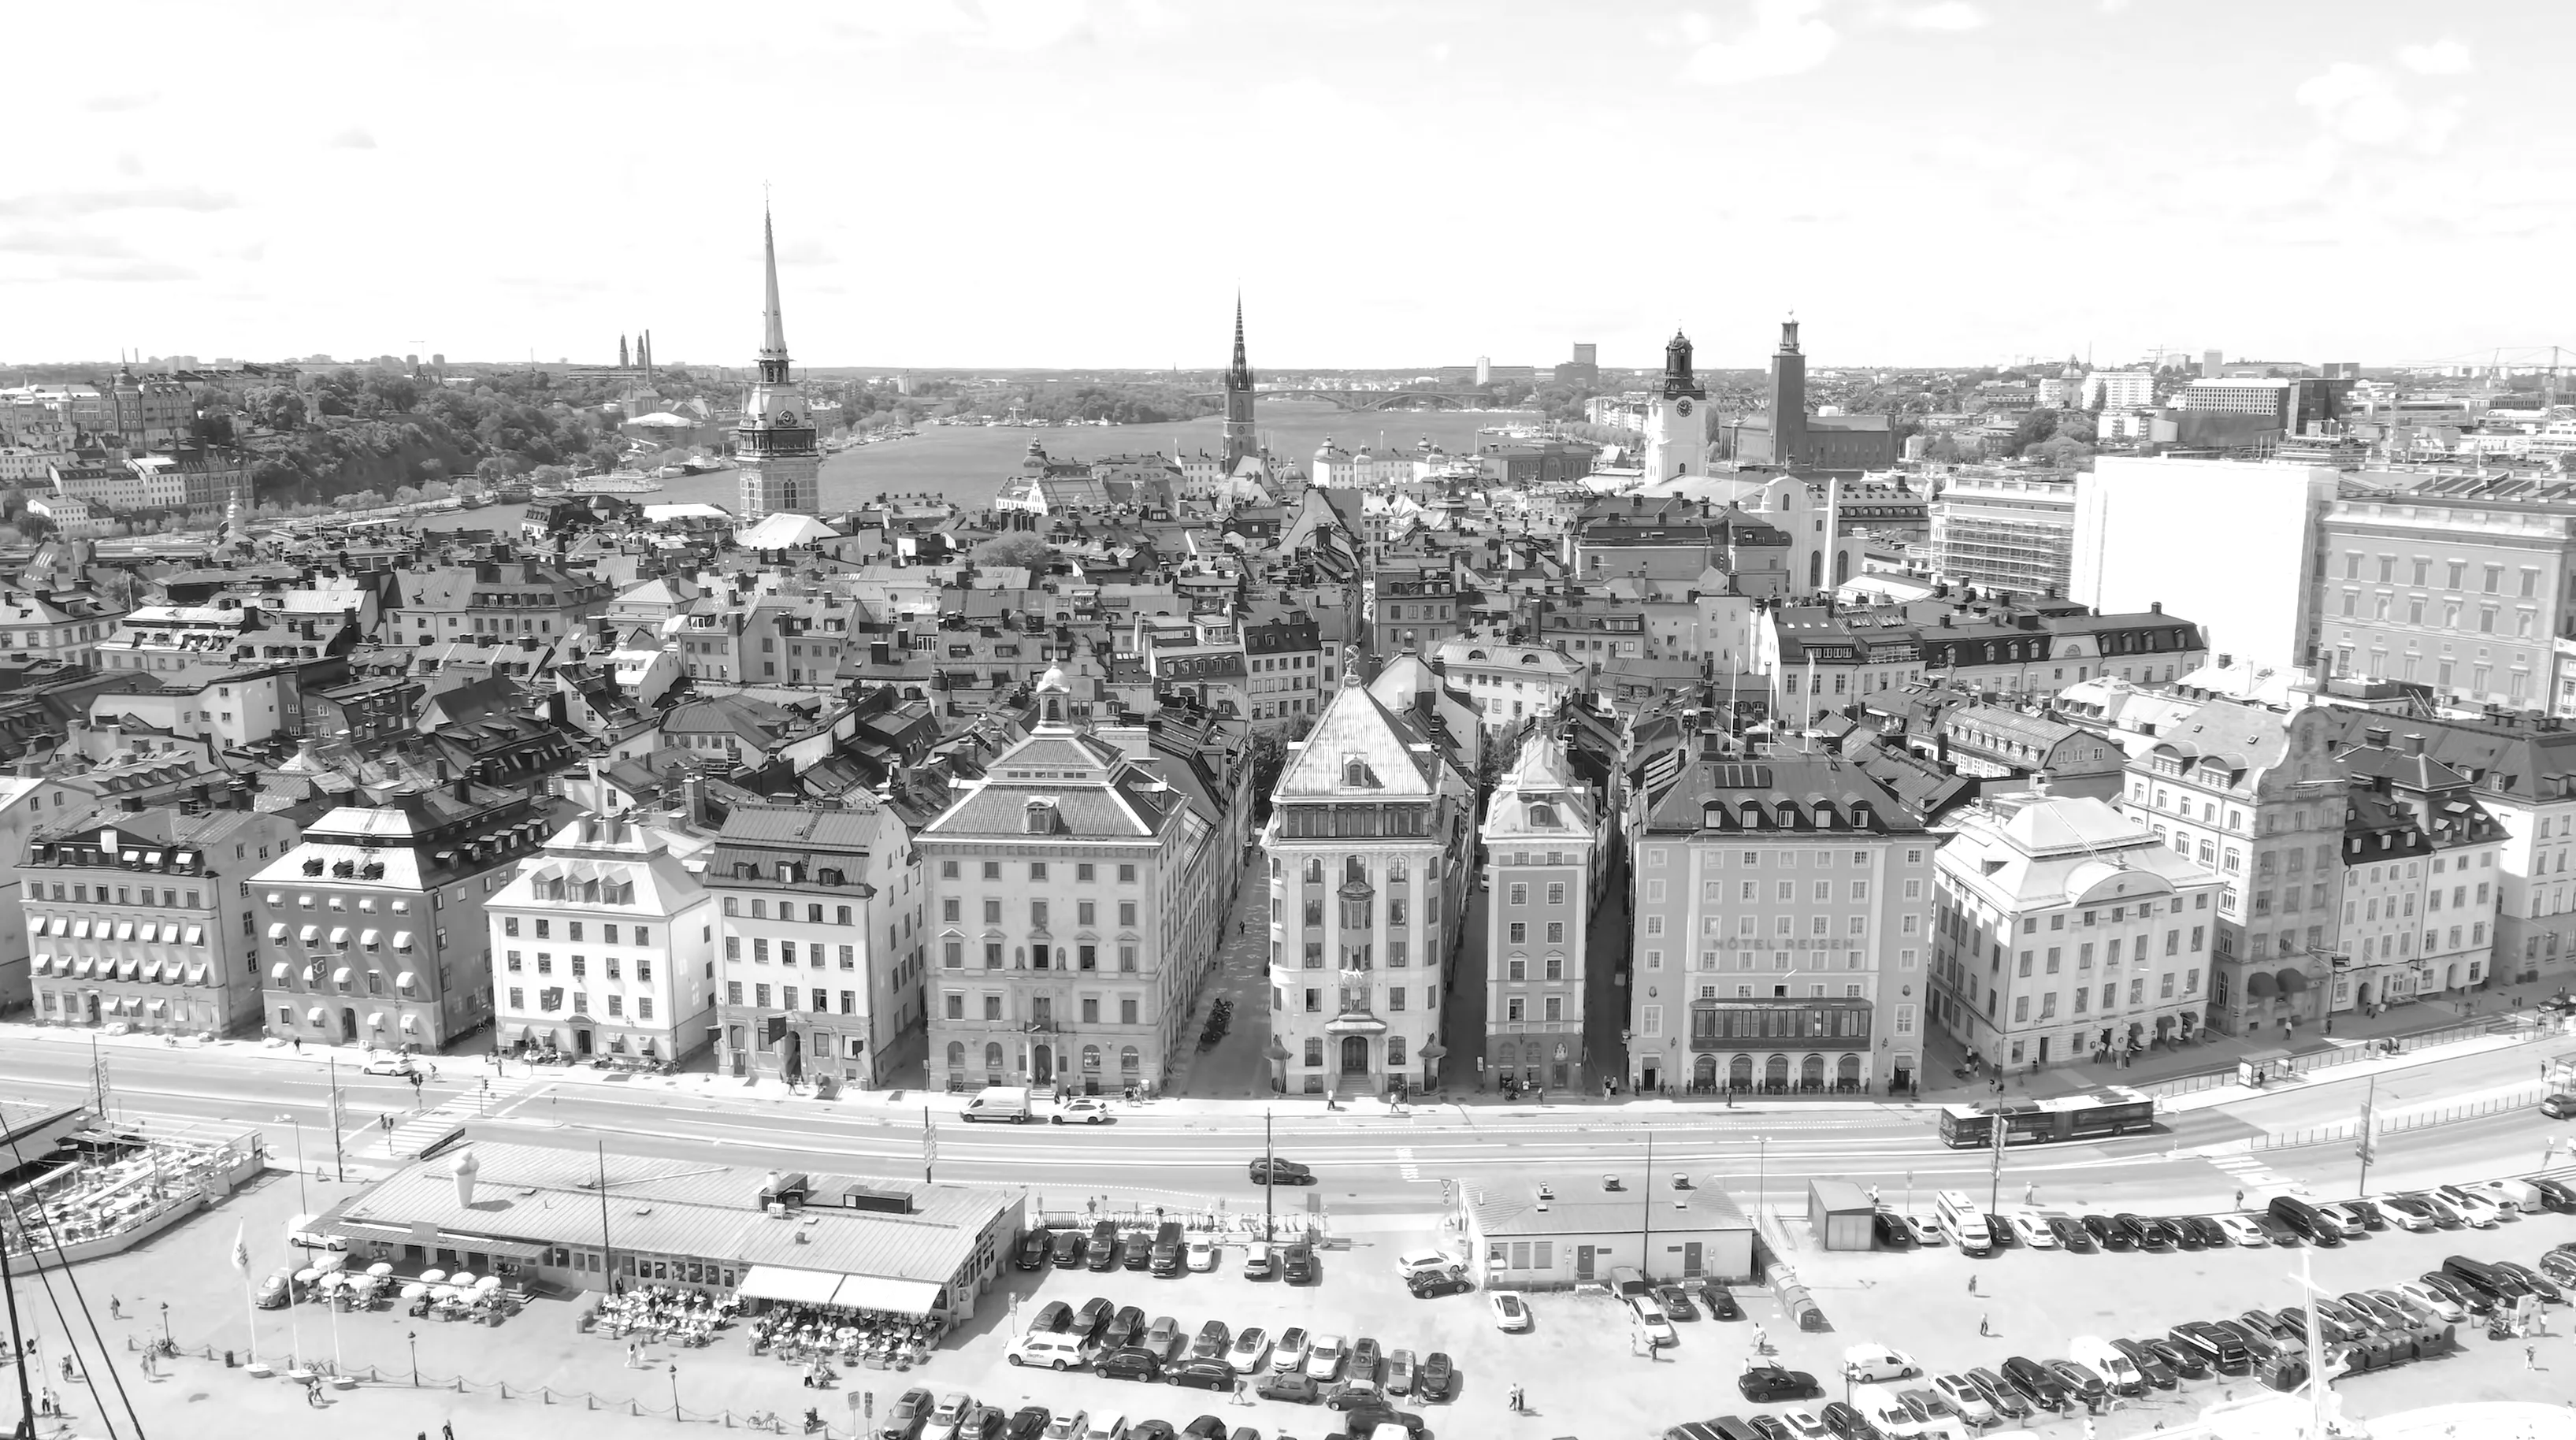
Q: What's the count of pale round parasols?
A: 11